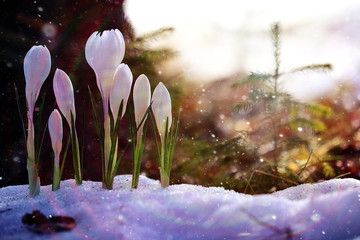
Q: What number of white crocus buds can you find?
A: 7